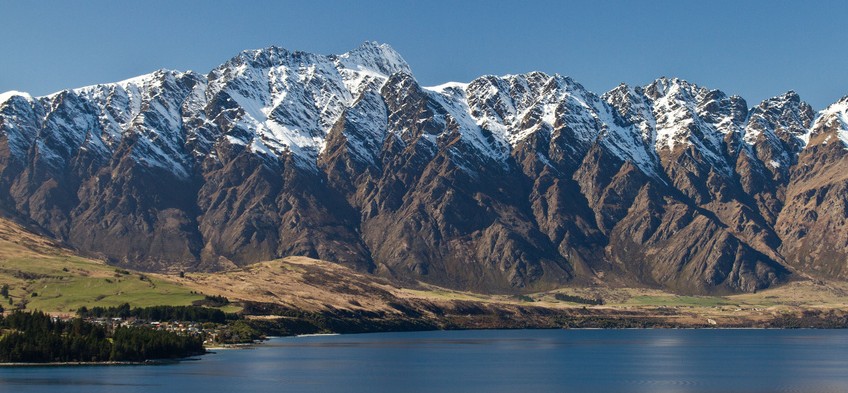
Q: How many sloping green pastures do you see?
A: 1